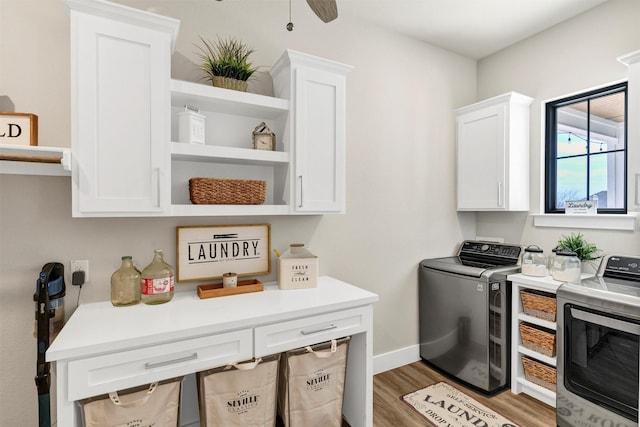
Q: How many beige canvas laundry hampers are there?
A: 3